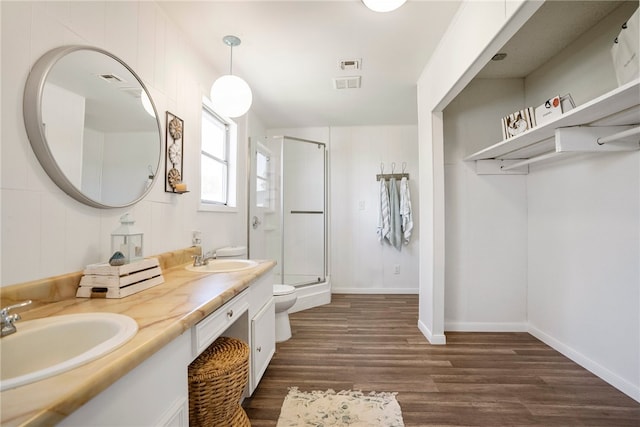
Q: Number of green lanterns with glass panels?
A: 1